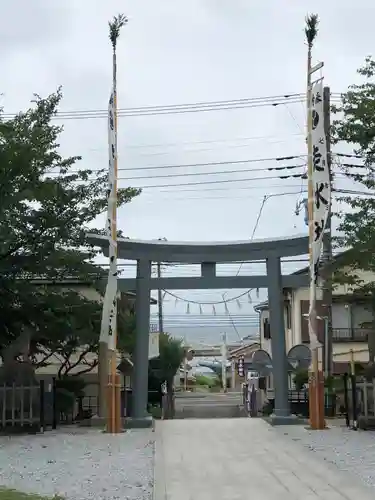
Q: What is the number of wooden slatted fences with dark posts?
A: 2